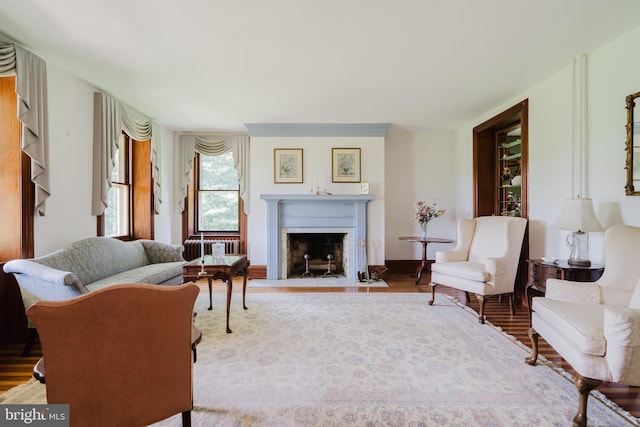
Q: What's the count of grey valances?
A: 3